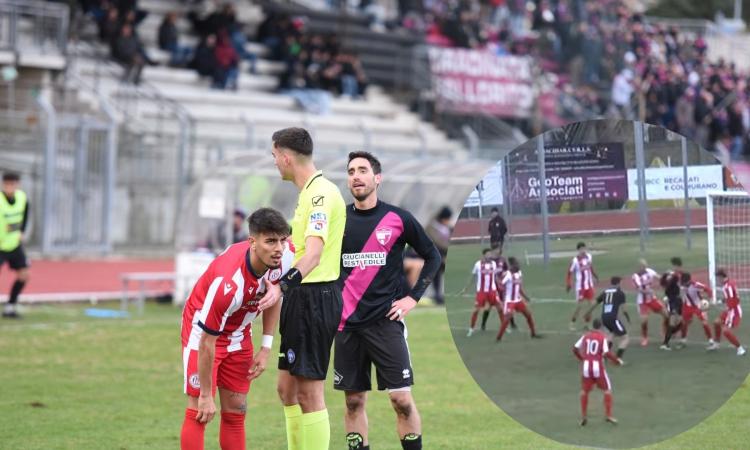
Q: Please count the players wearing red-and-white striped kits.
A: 8